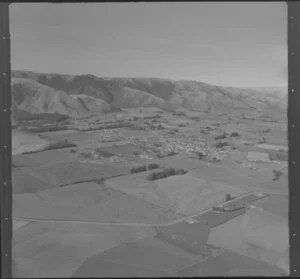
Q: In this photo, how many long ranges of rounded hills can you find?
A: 1